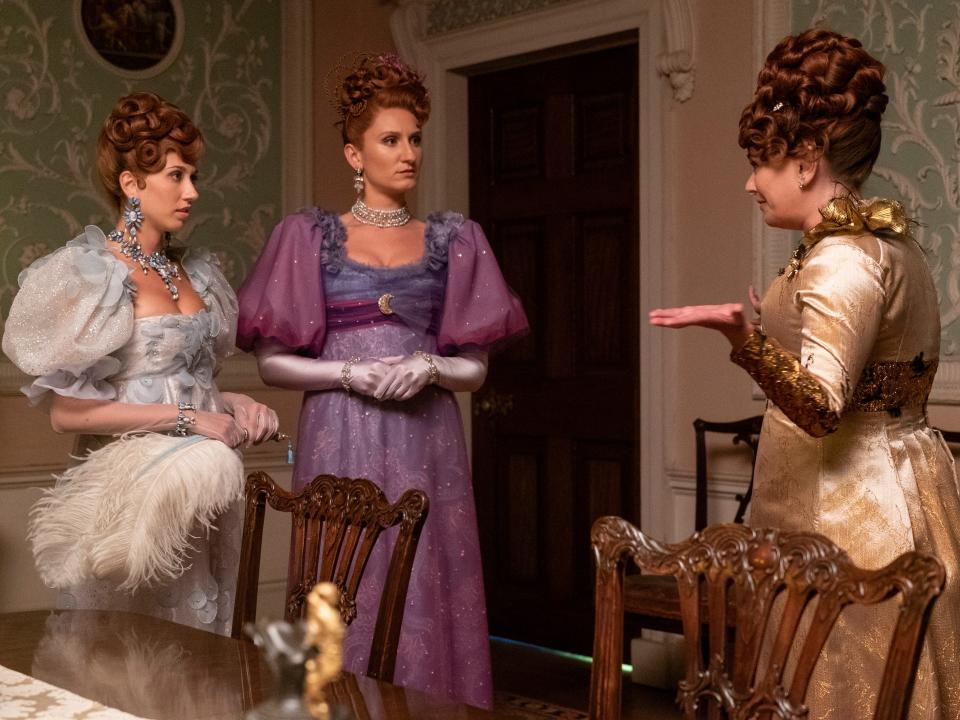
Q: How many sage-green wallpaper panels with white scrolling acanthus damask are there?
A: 2